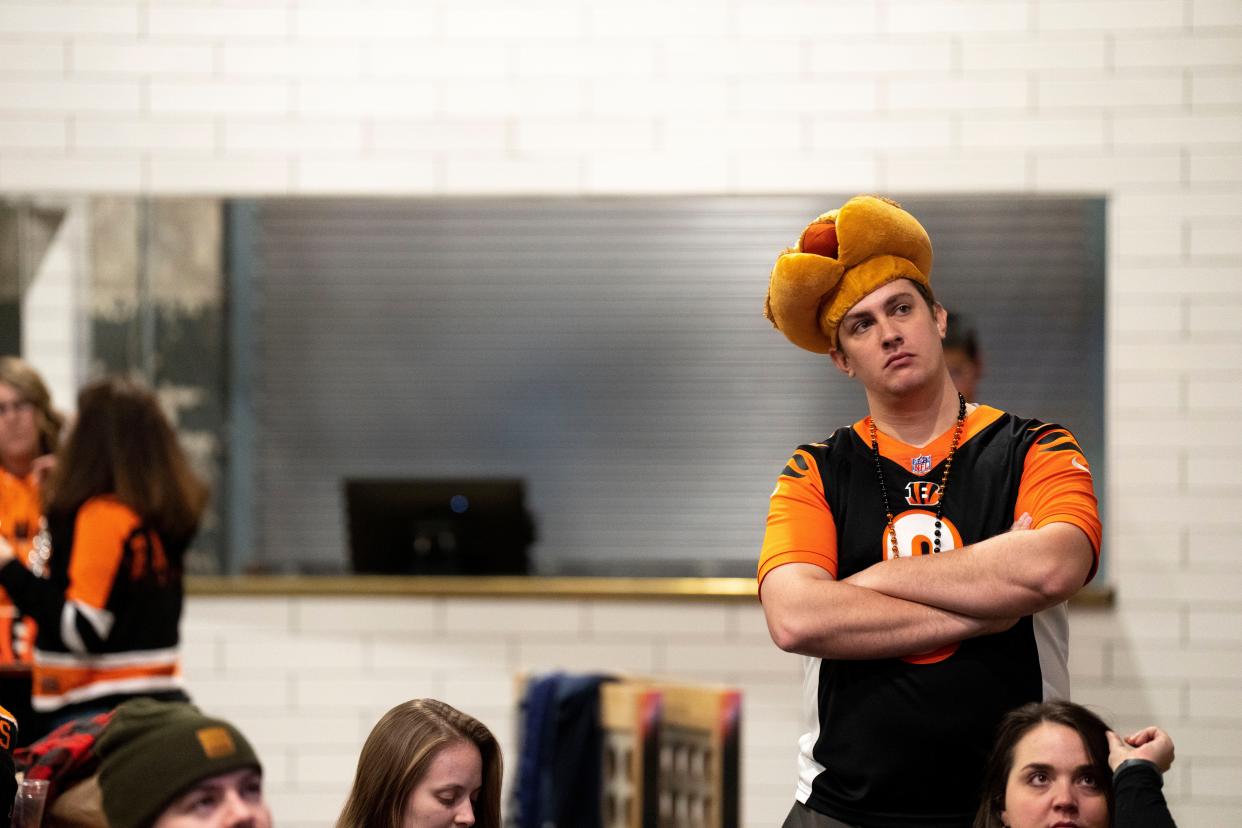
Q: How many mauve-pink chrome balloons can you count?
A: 0